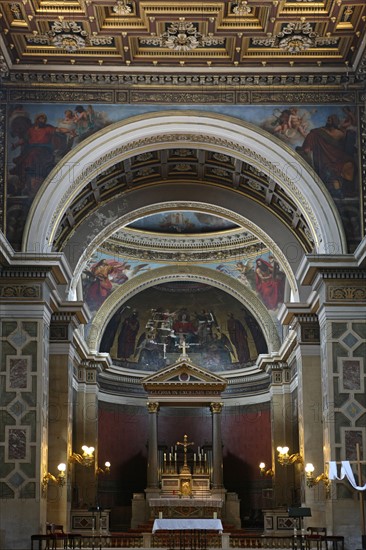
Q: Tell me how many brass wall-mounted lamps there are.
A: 6